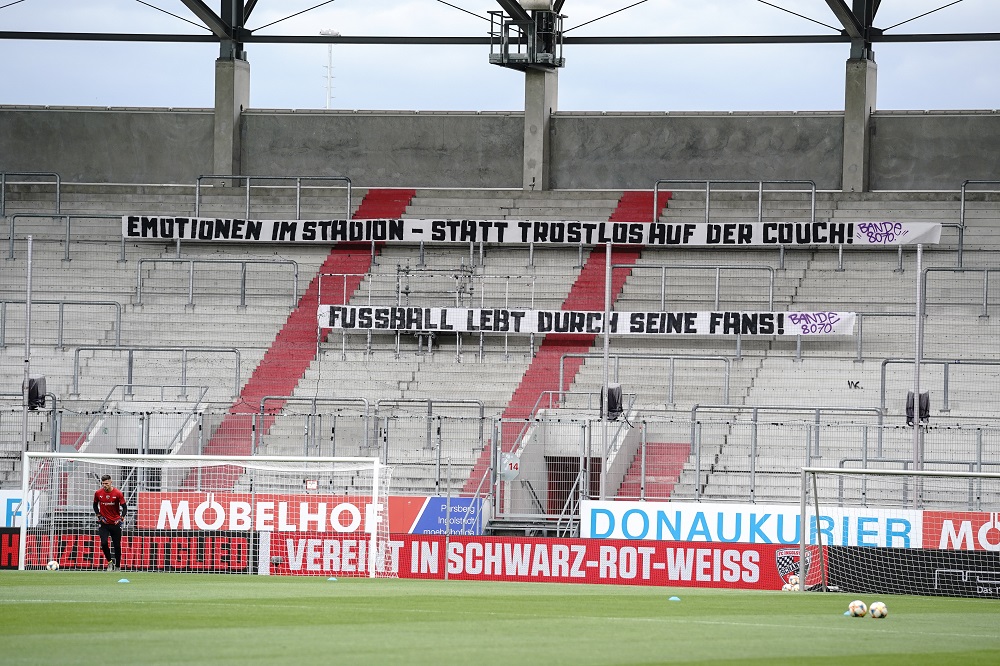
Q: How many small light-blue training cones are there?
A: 4